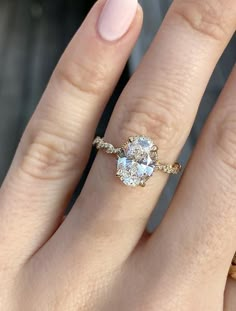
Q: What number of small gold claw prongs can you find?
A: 4